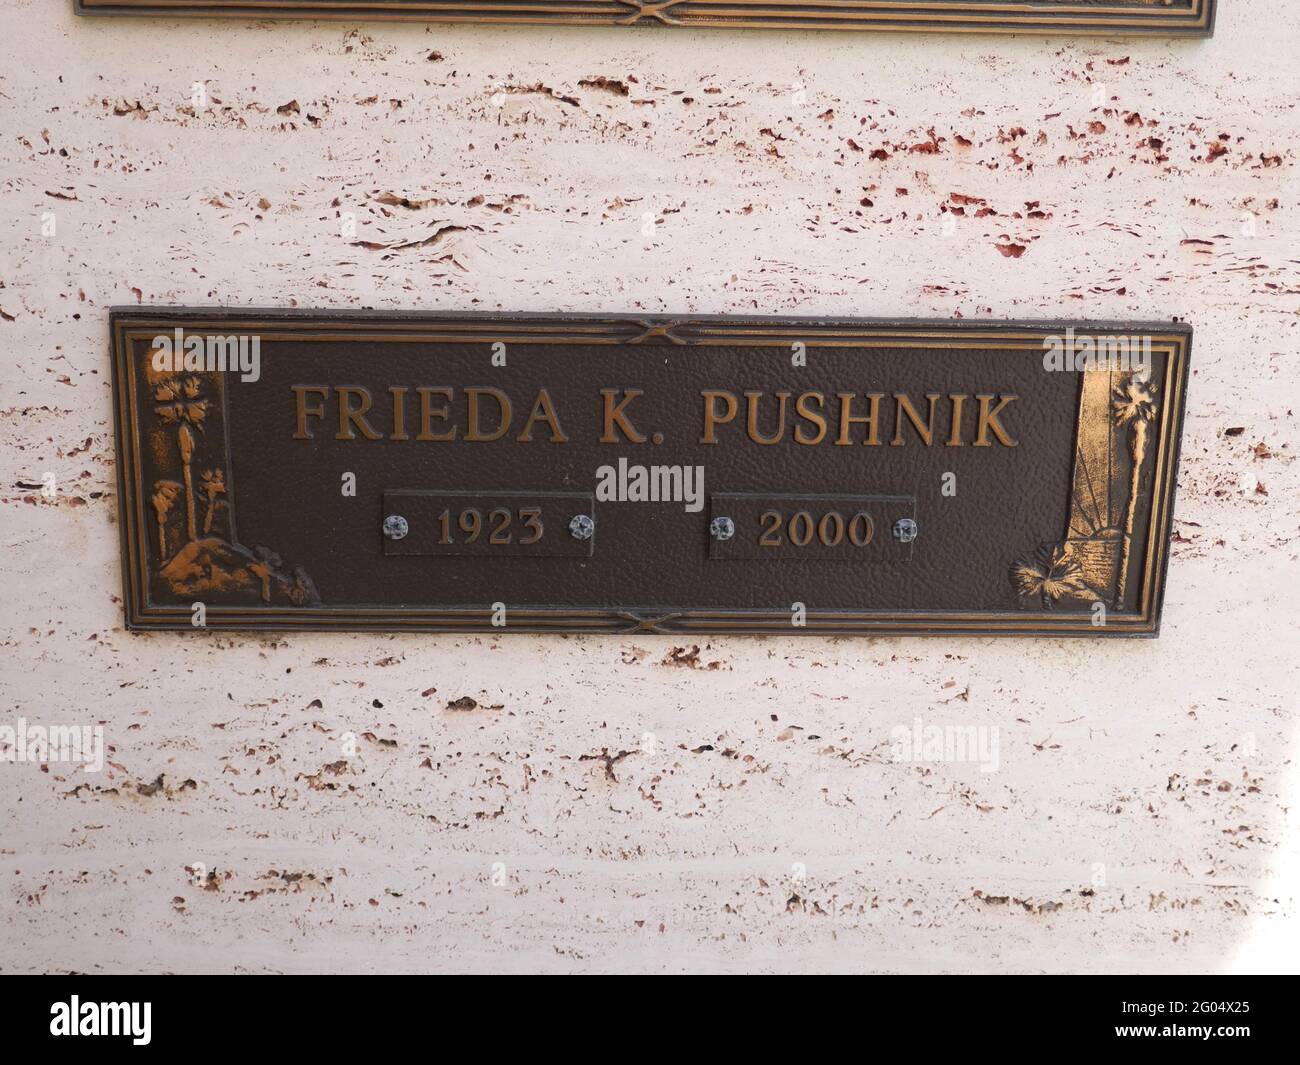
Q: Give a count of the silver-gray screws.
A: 4